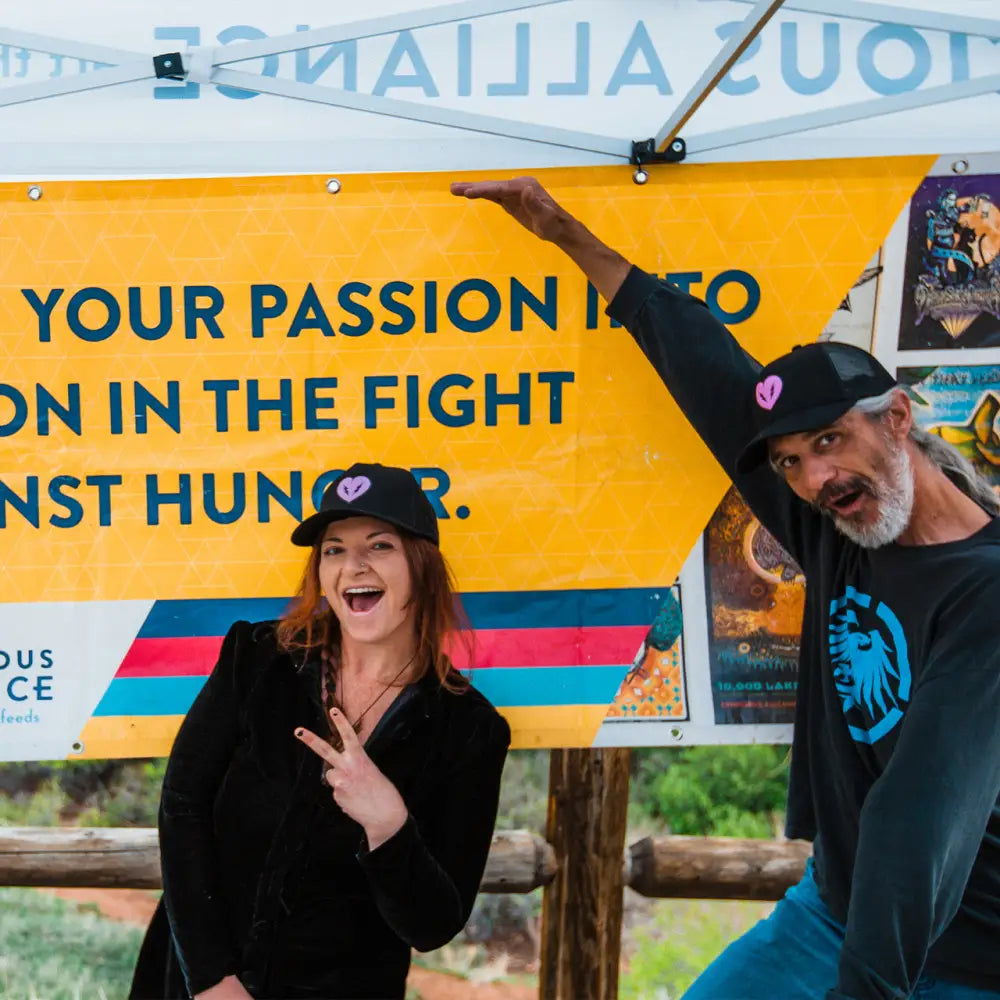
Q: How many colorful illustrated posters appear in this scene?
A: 4